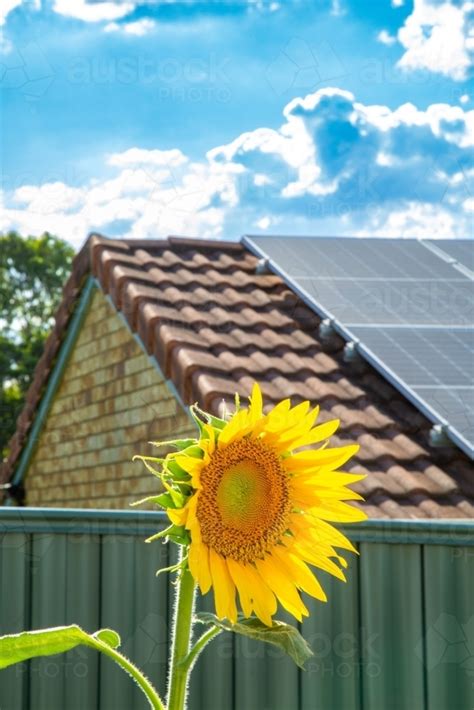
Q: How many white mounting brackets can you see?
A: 4